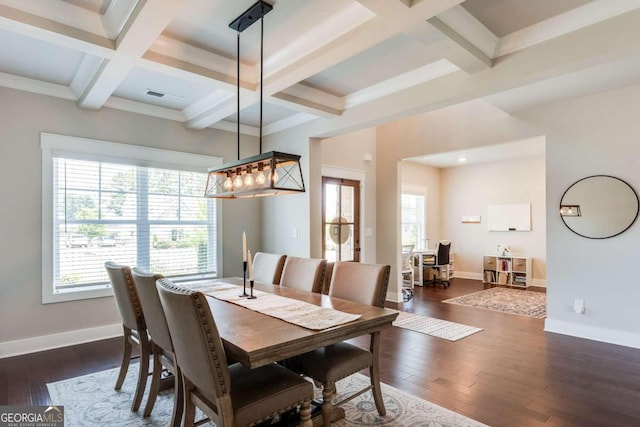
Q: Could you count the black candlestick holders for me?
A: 2